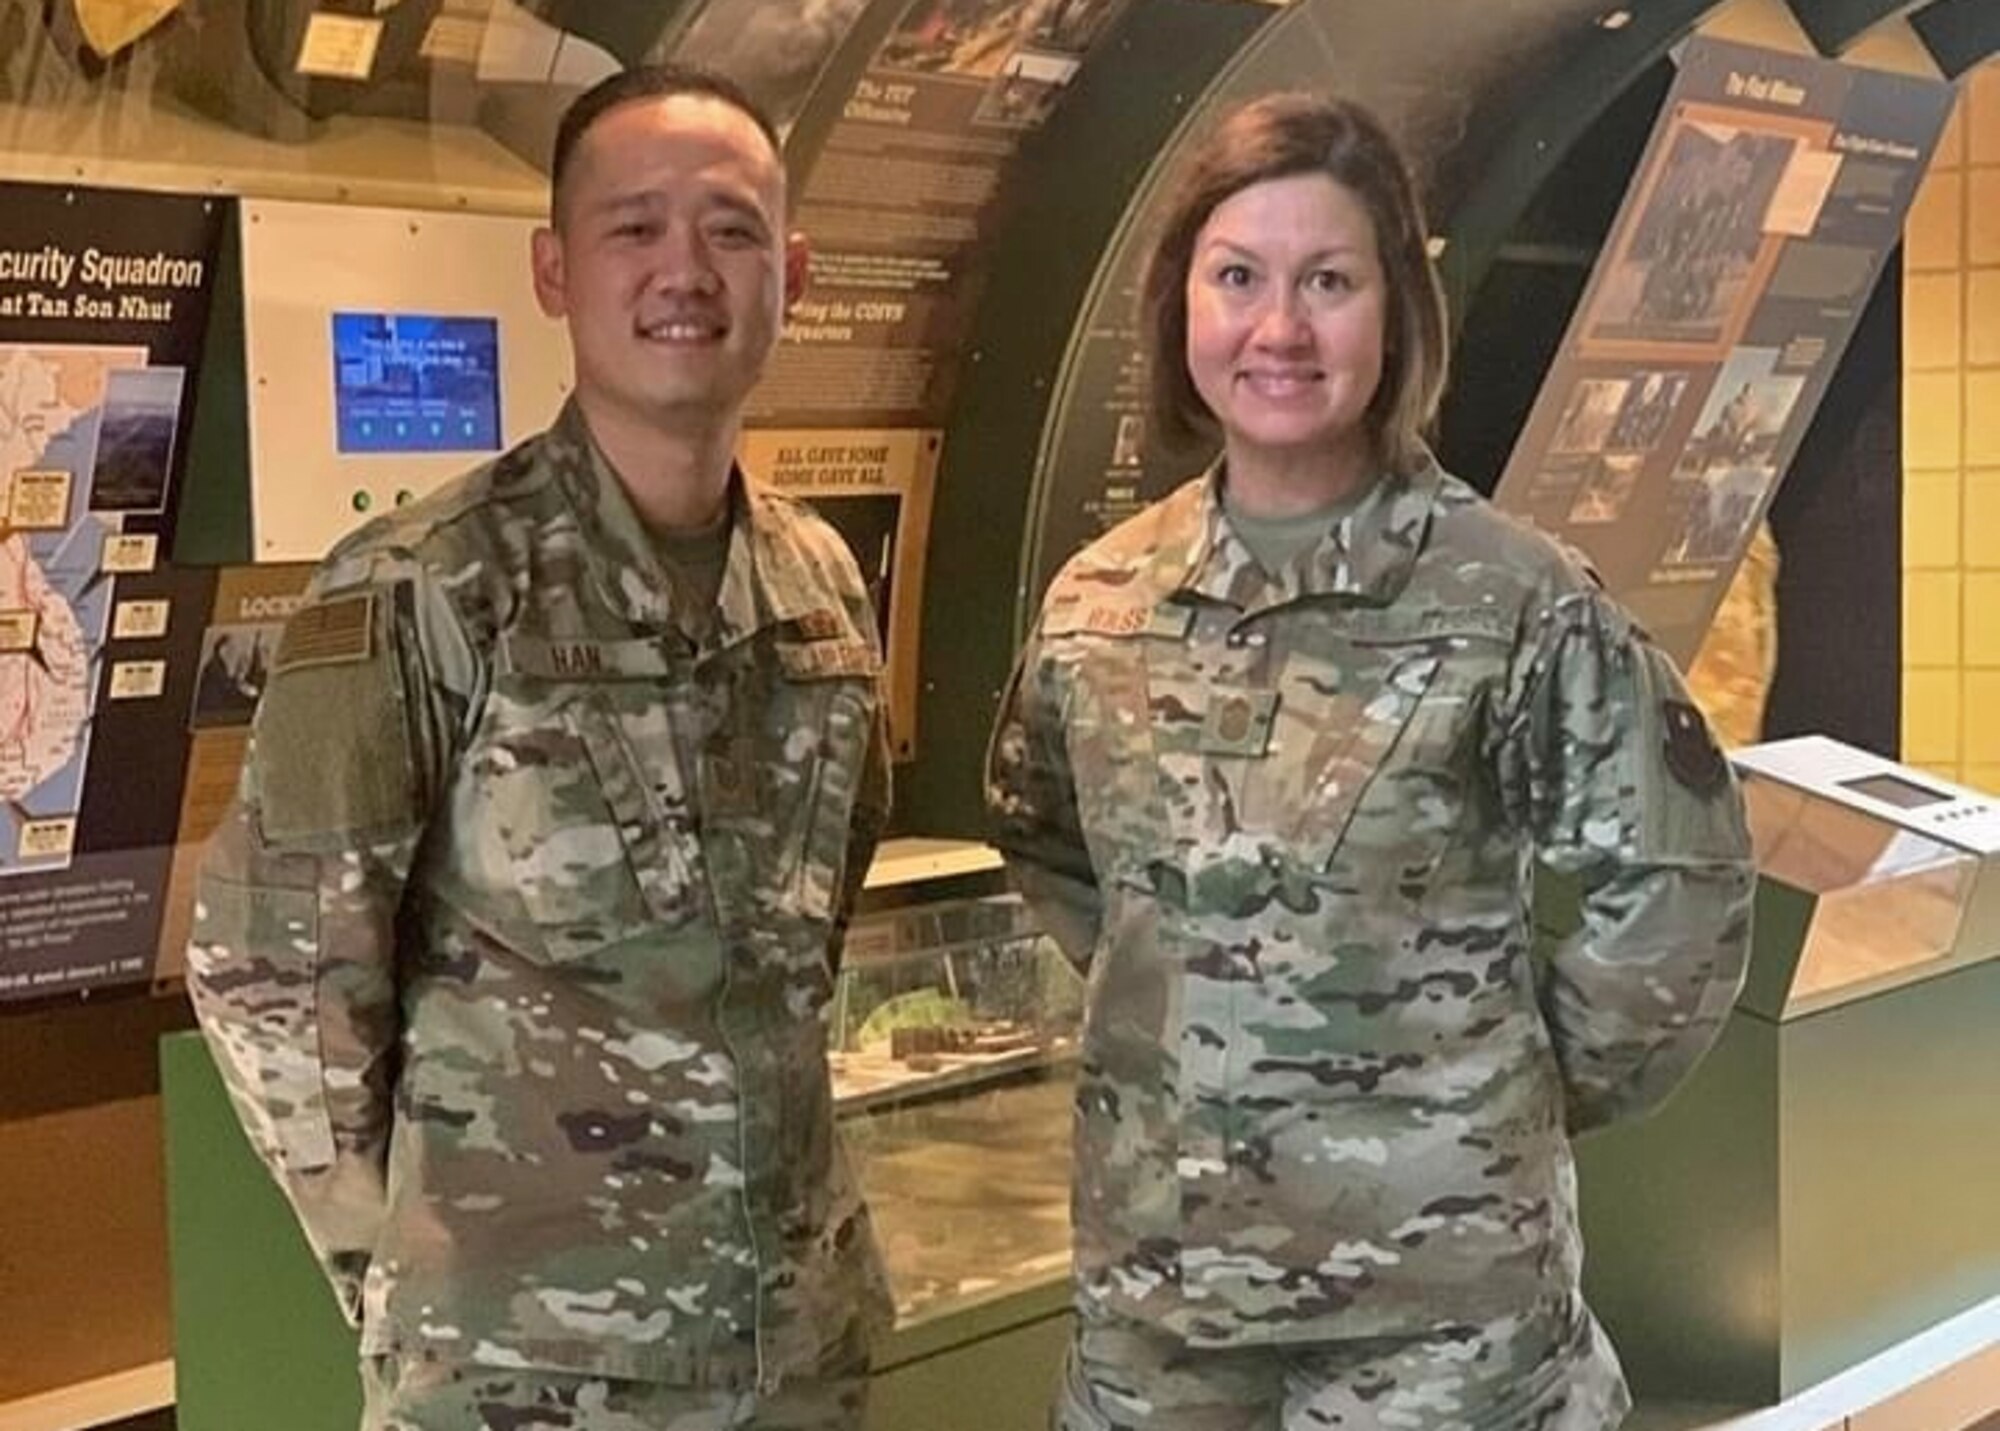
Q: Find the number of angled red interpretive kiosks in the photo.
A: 0